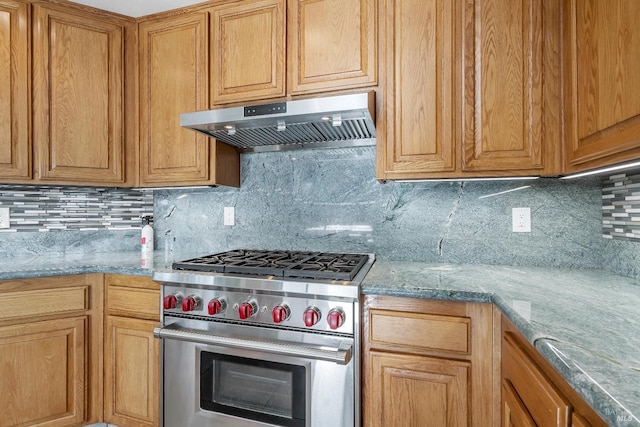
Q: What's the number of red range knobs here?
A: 7